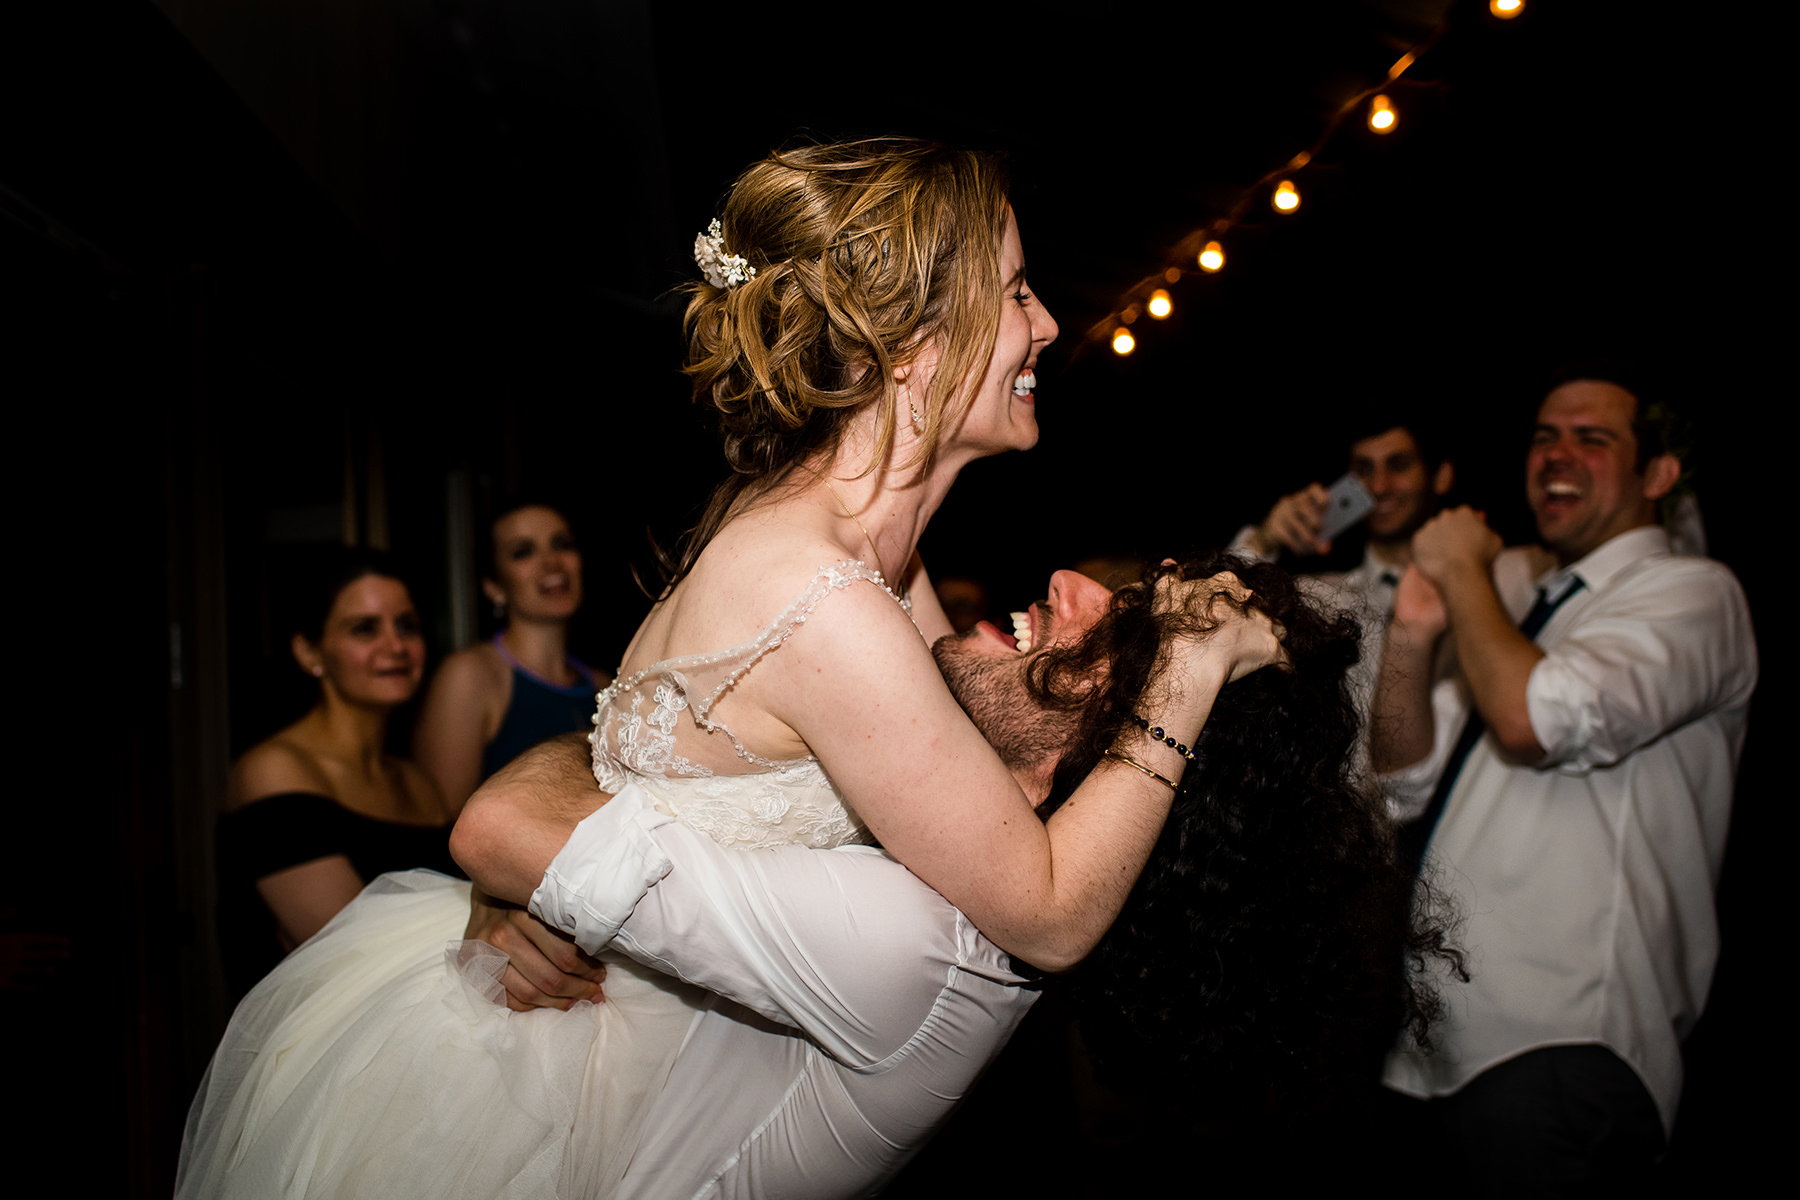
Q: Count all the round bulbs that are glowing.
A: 6